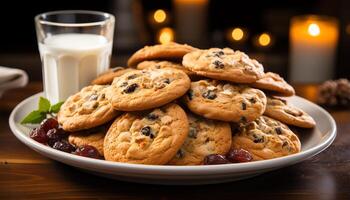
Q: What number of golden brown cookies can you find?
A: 13